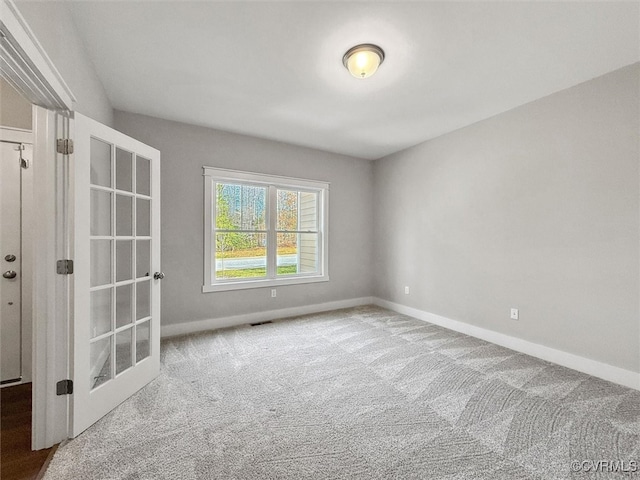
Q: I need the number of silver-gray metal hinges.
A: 3